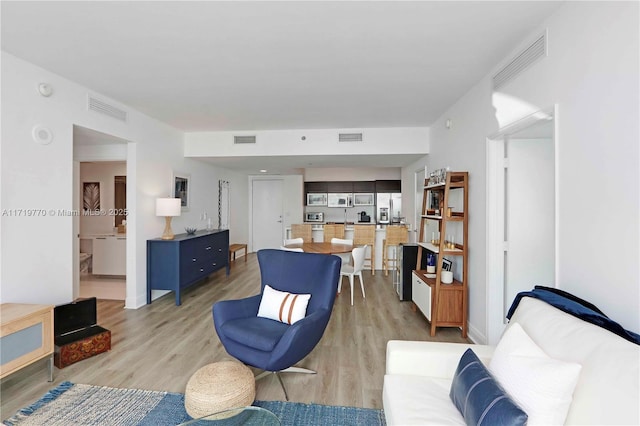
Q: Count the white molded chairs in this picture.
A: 4